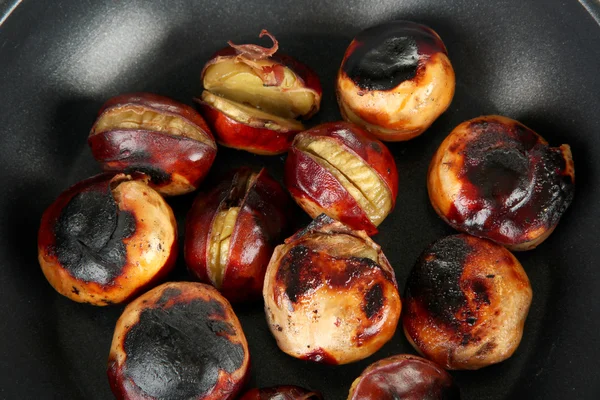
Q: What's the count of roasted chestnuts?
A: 12